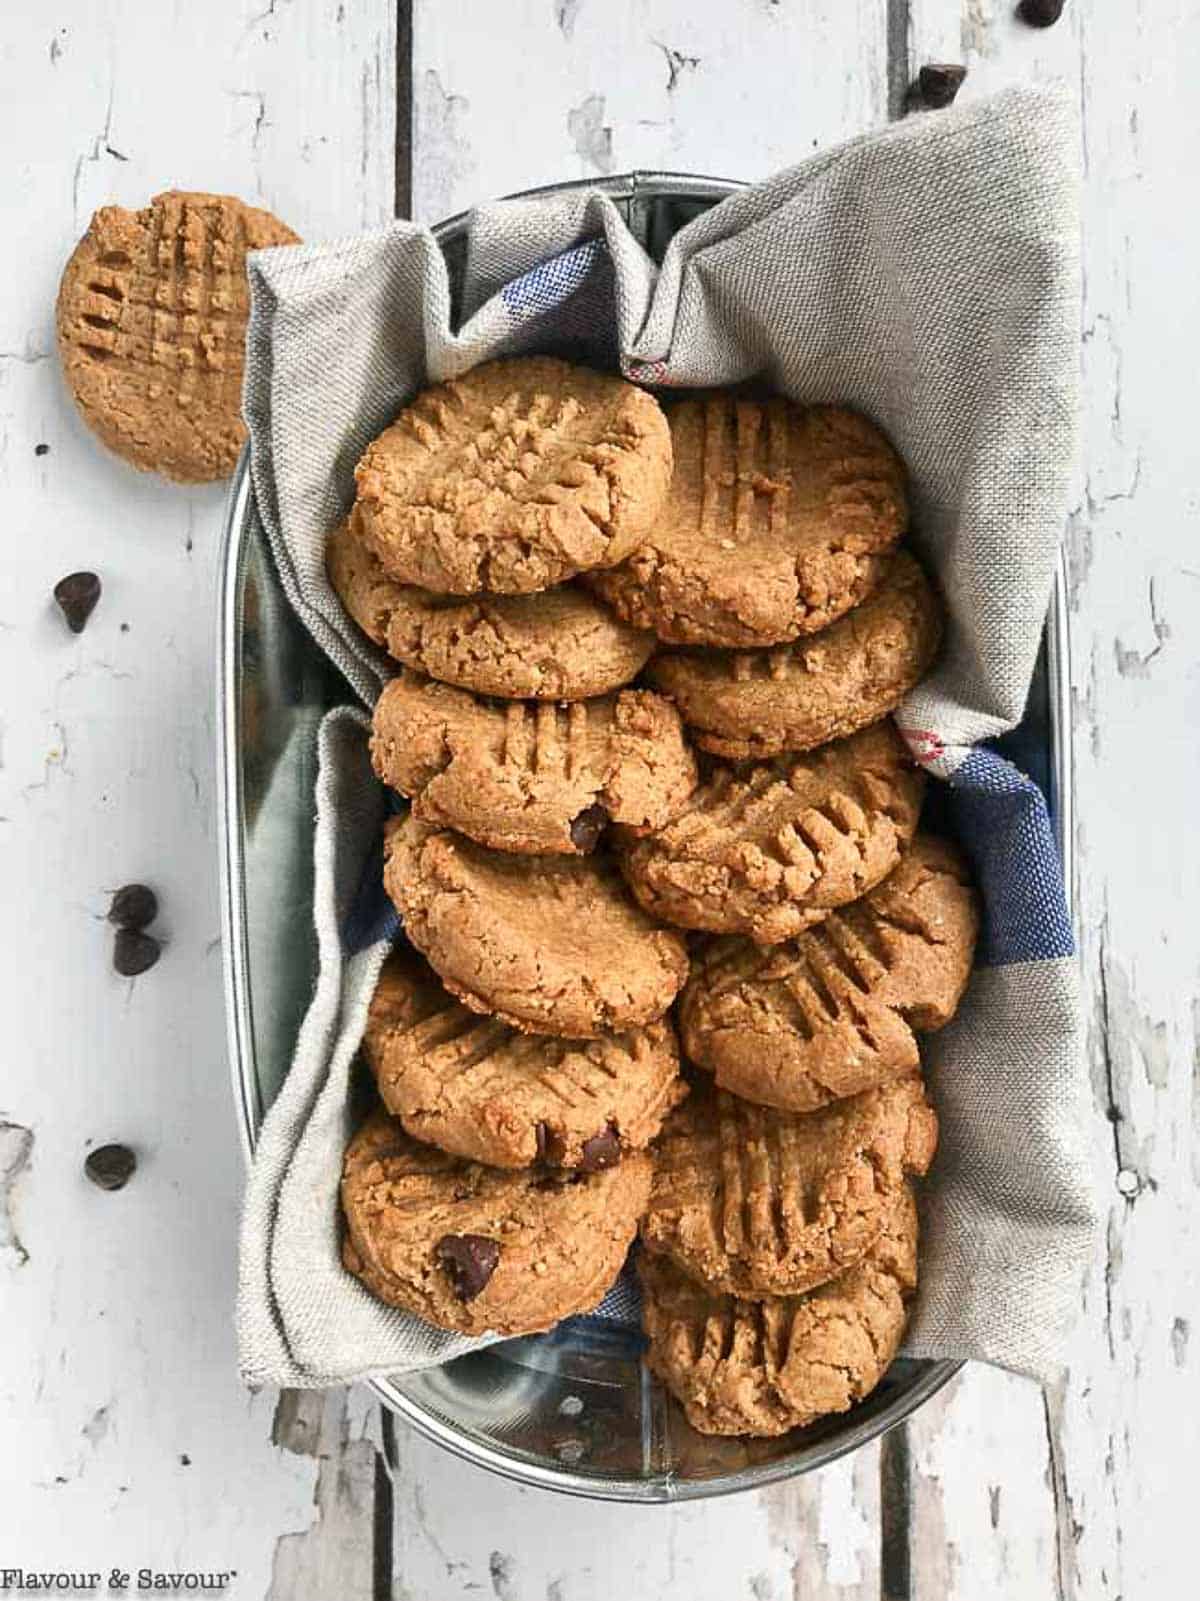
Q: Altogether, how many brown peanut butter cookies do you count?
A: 13